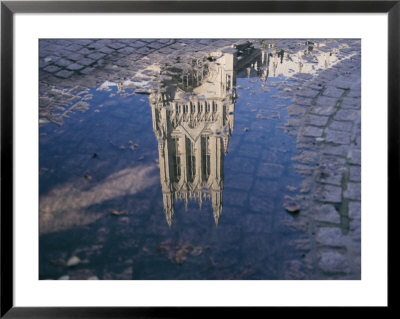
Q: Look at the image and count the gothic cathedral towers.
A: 1